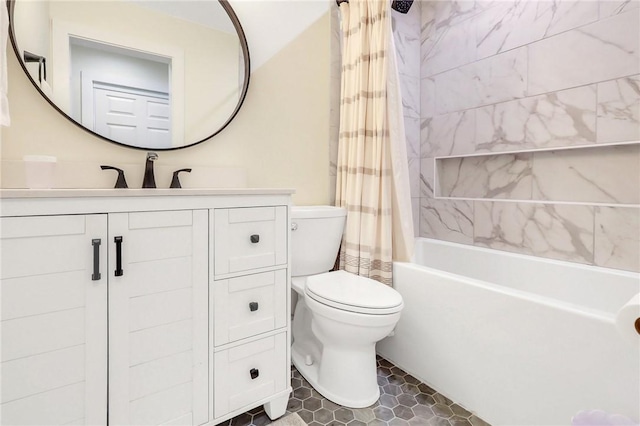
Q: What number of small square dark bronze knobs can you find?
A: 3